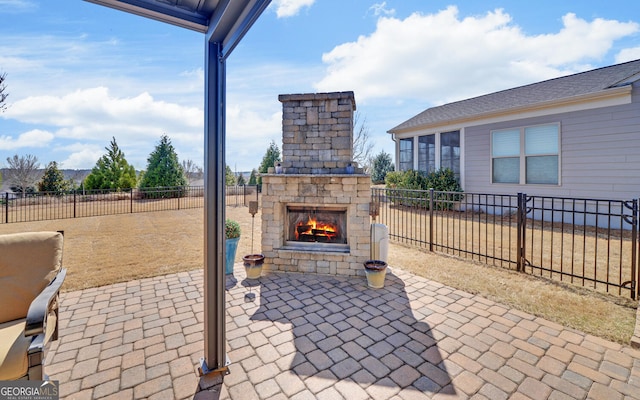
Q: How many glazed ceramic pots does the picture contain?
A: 3